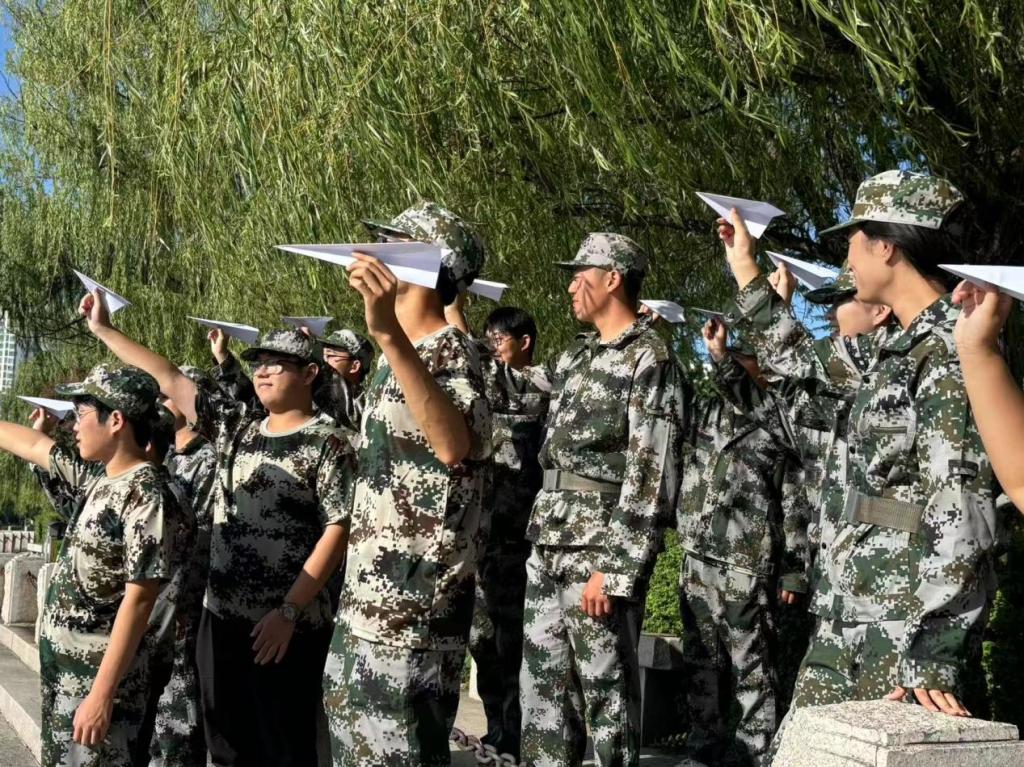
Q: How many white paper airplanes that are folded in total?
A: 11